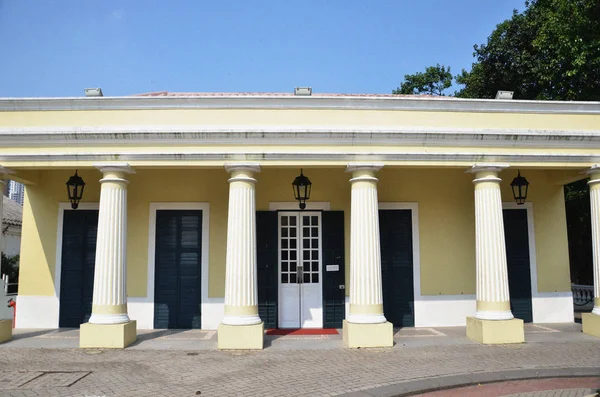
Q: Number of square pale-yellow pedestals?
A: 6